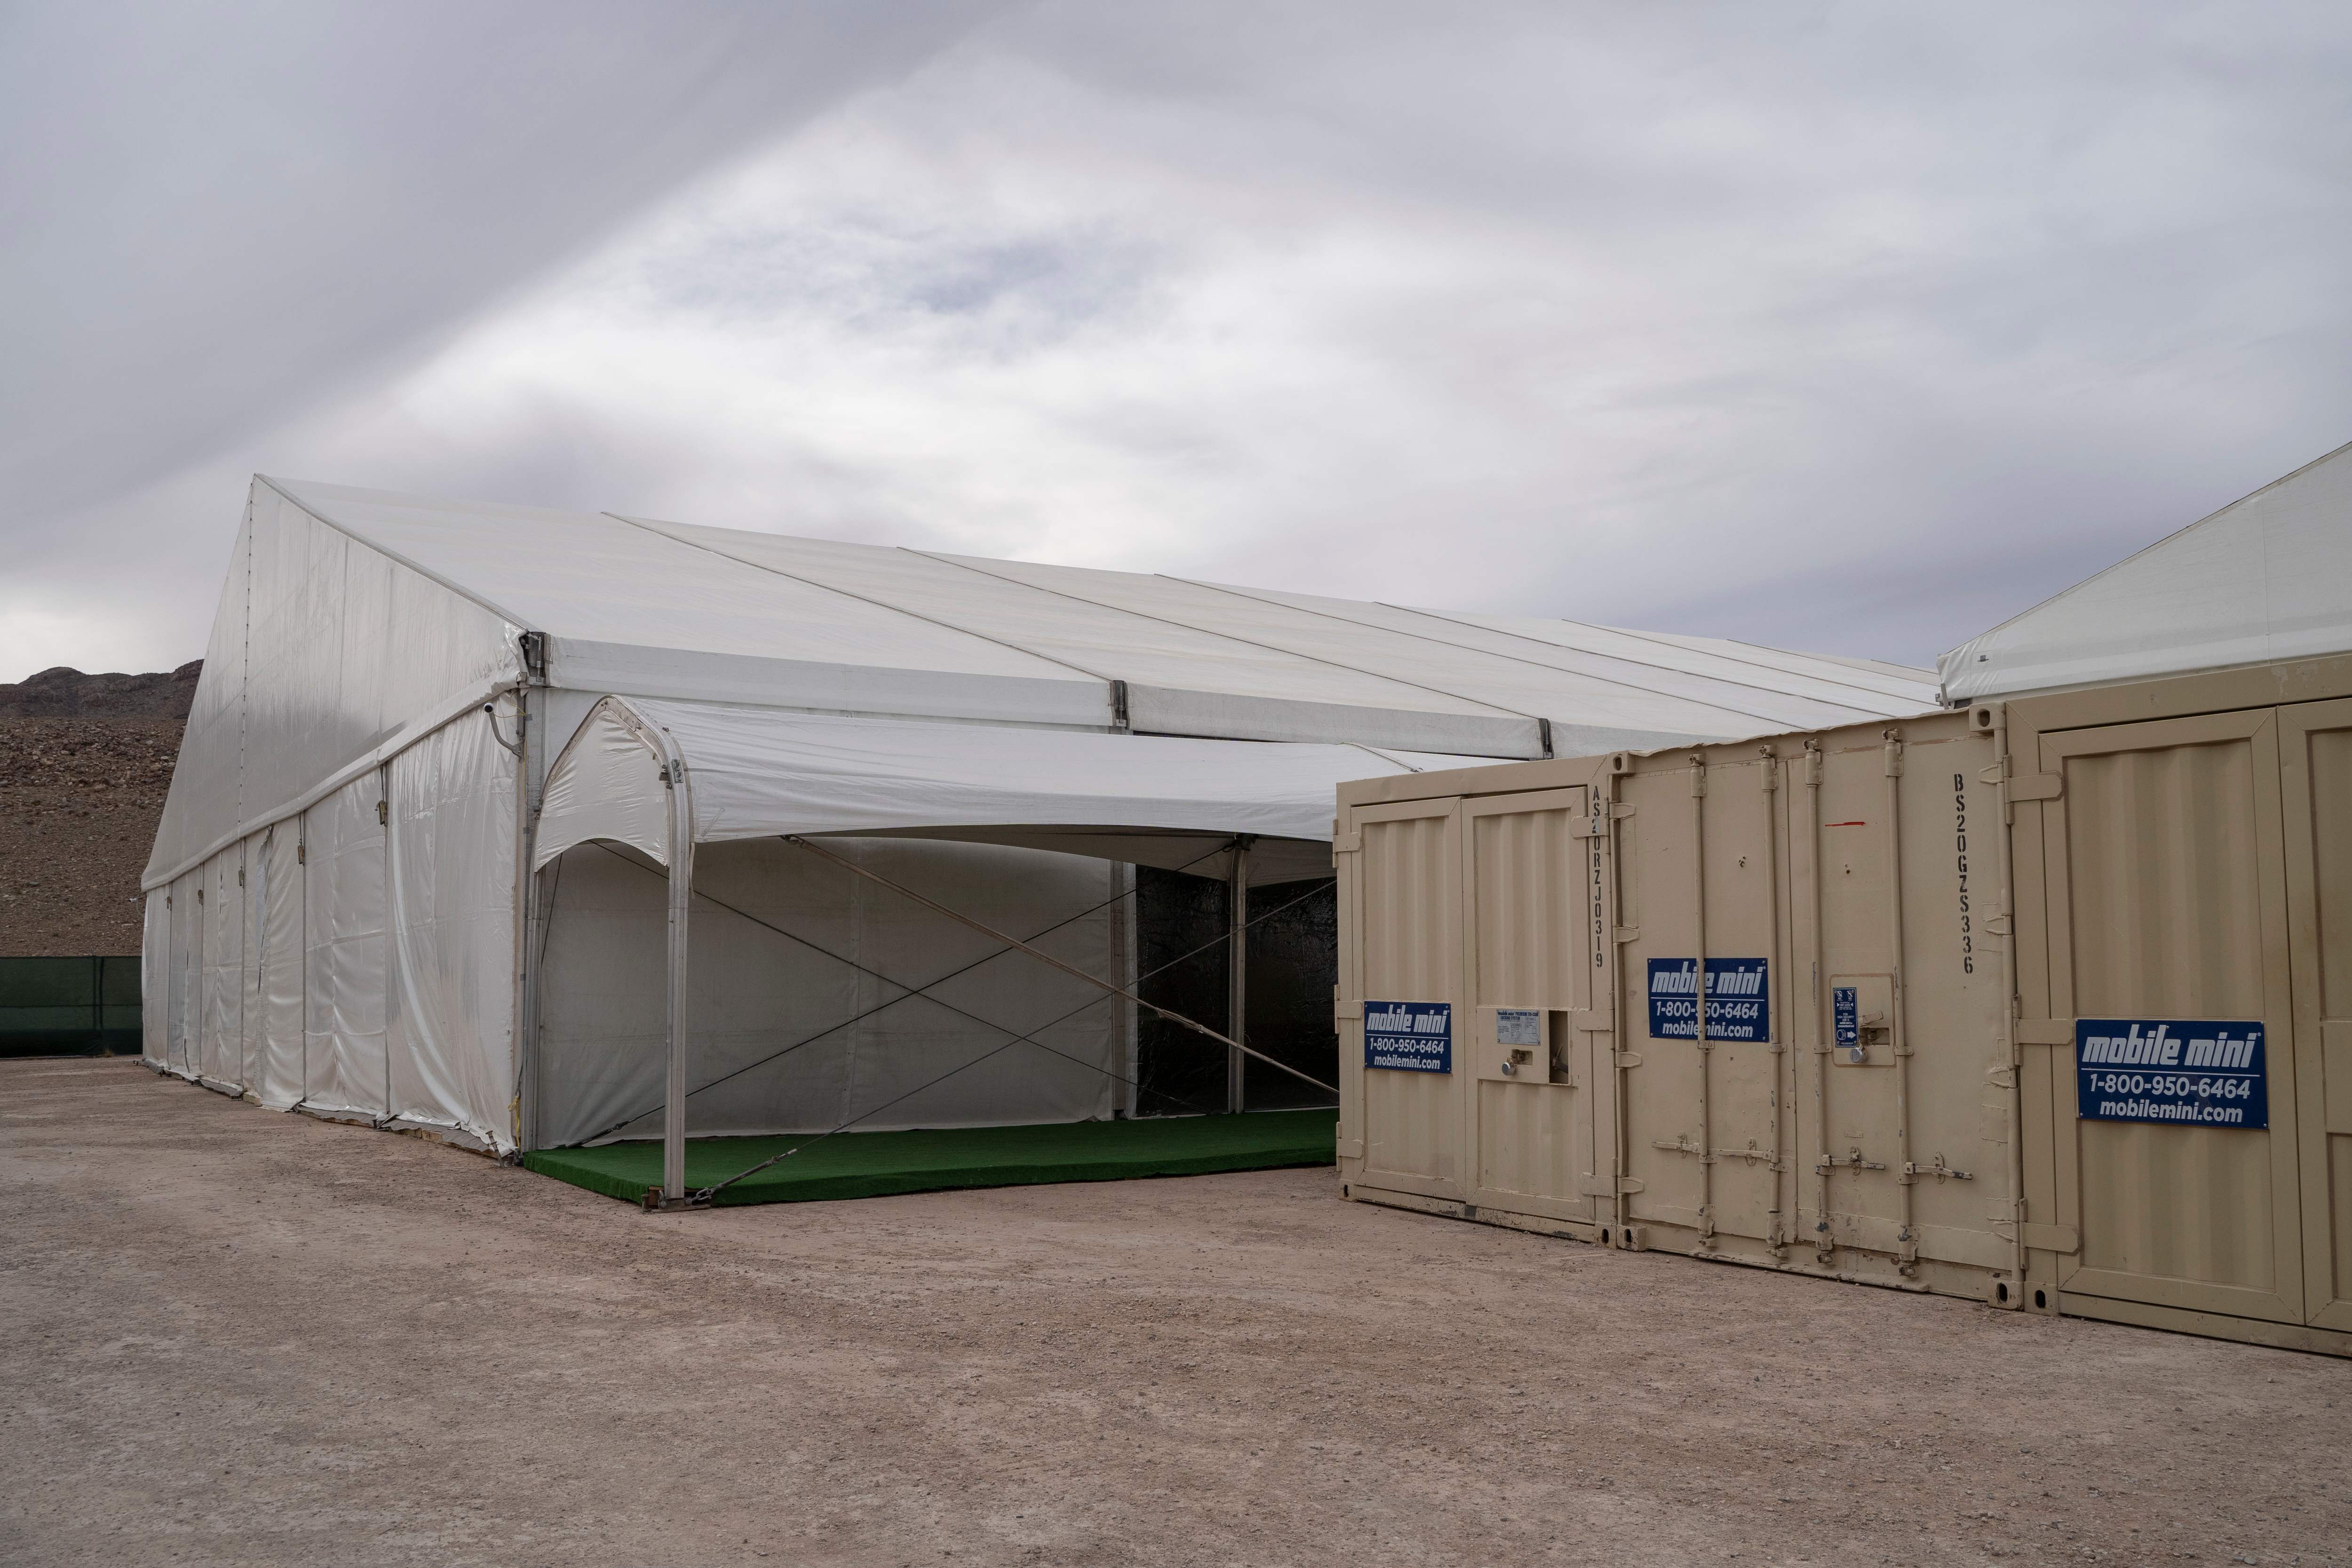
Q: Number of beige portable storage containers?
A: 3